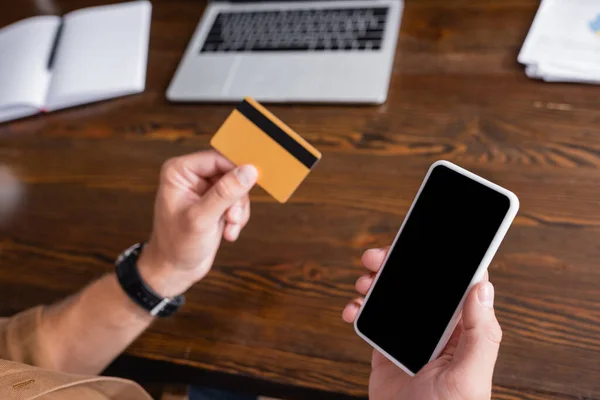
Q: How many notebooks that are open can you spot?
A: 1